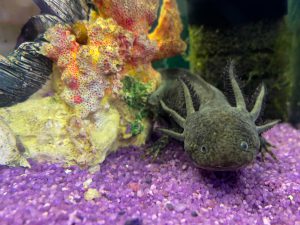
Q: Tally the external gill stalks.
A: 6